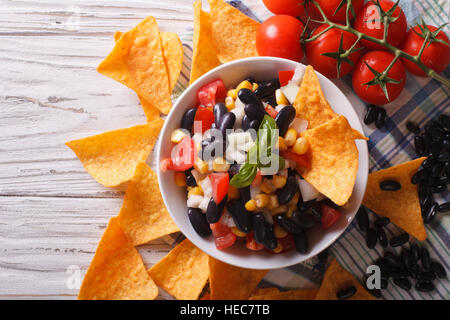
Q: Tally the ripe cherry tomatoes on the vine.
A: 7